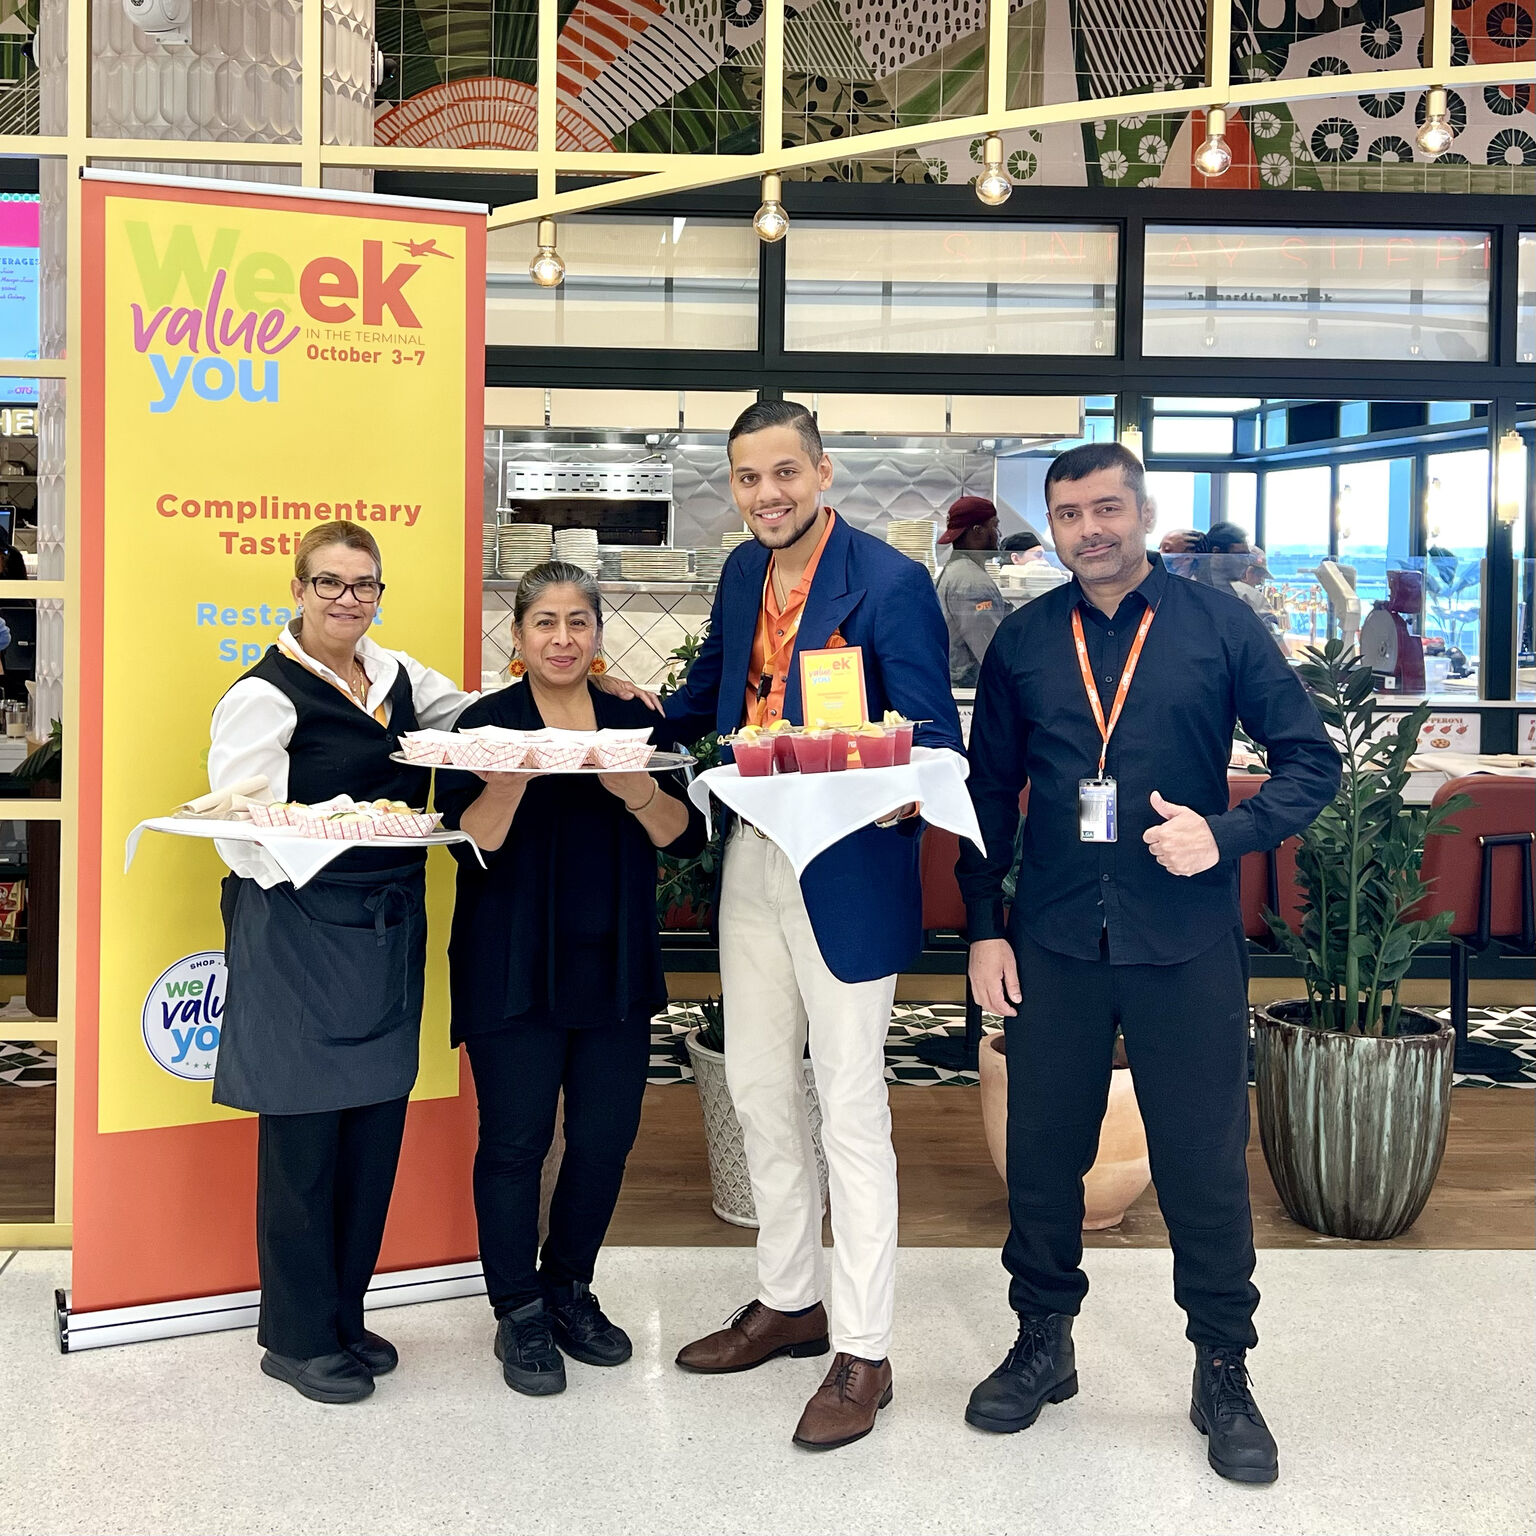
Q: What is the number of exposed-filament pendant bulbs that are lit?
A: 5